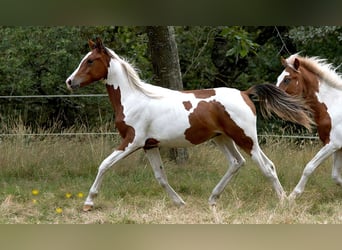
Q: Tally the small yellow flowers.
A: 5